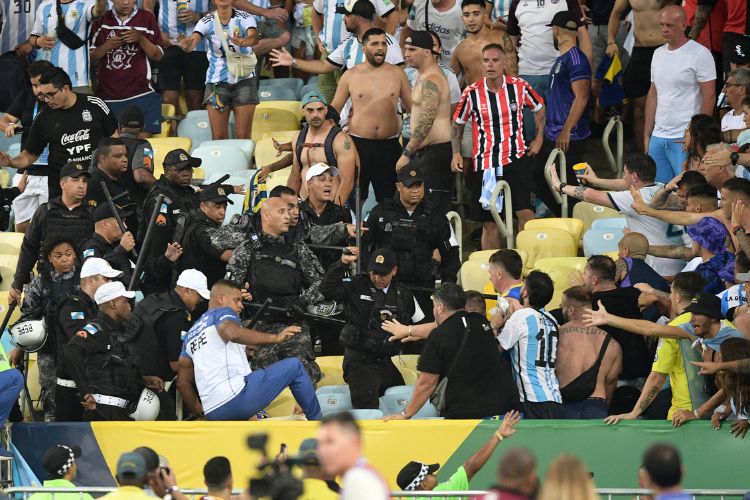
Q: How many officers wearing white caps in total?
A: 4